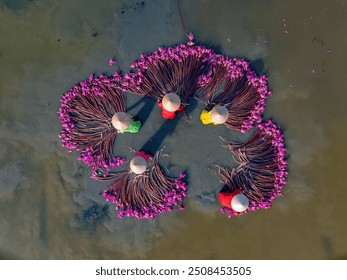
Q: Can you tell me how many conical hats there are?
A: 5